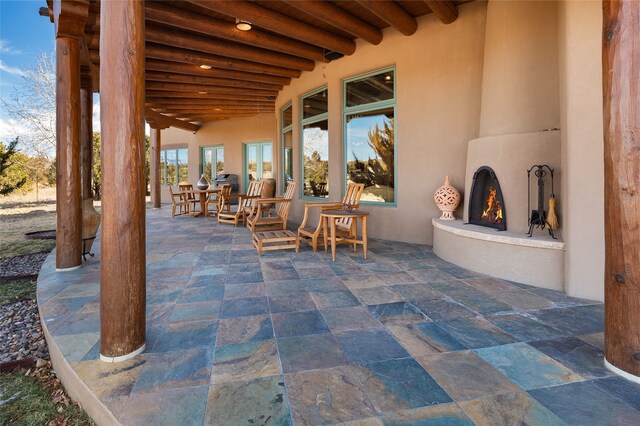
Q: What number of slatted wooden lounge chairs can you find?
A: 3